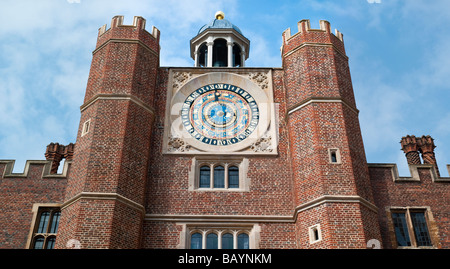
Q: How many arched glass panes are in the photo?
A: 11